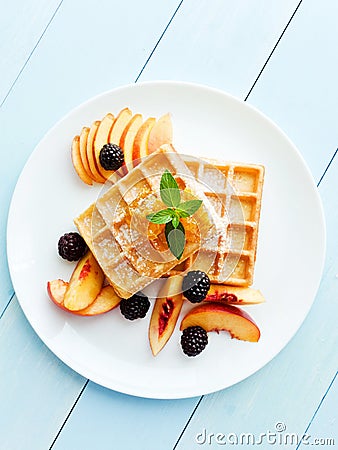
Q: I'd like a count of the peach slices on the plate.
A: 13